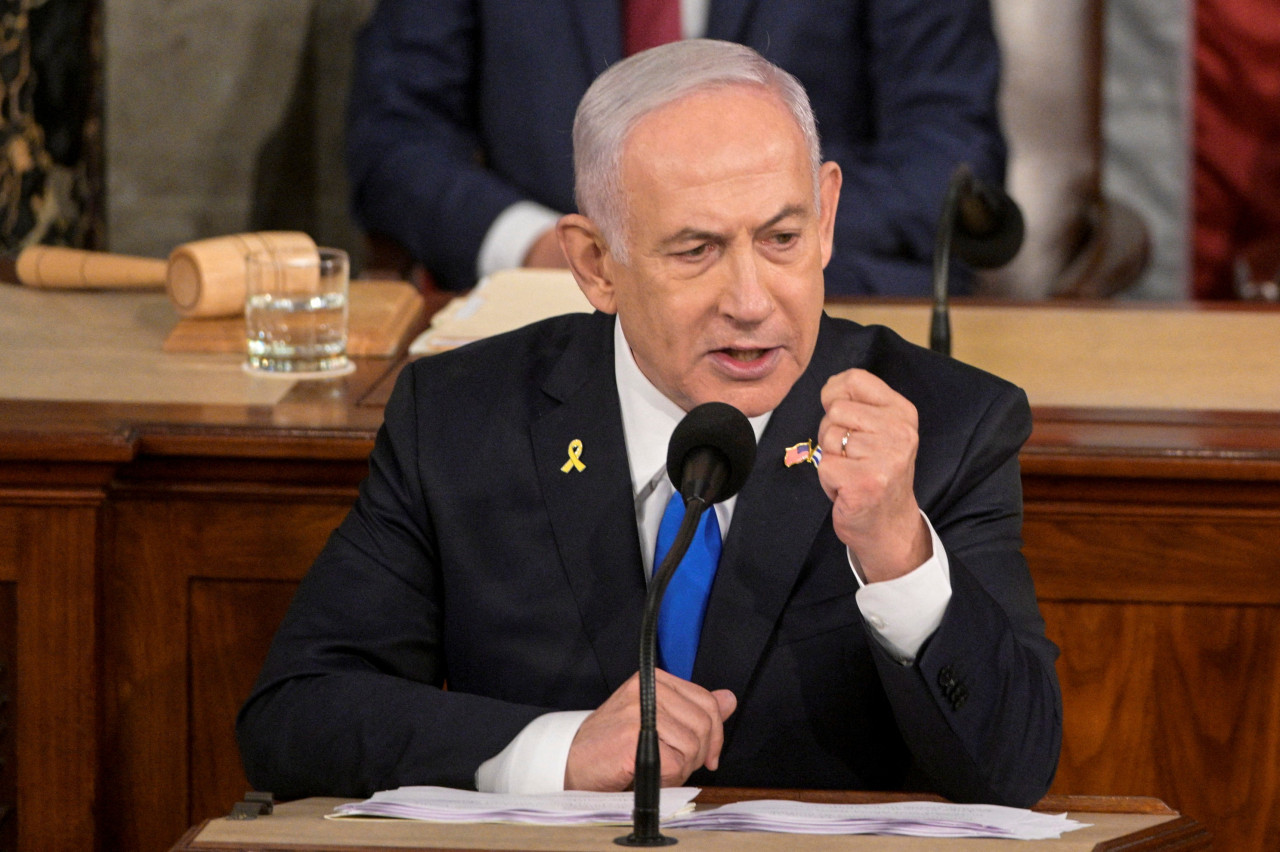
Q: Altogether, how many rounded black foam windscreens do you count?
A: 2